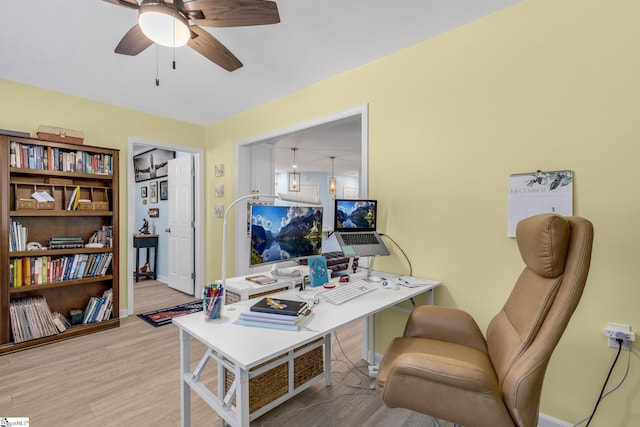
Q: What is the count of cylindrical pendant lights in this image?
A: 2